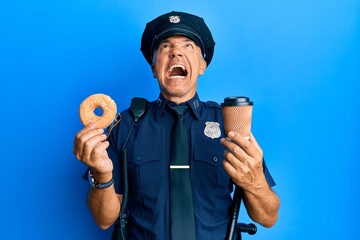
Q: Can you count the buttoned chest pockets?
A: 2